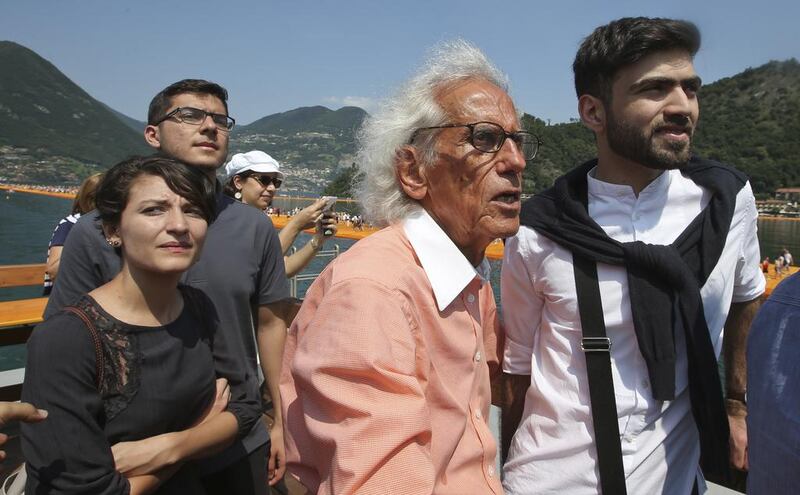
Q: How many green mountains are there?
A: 3